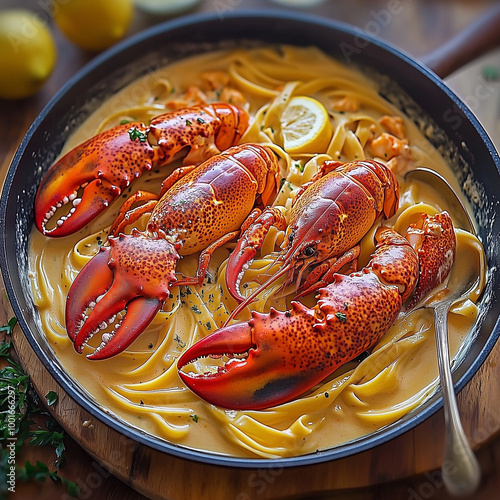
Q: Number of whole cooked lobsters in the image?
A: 2